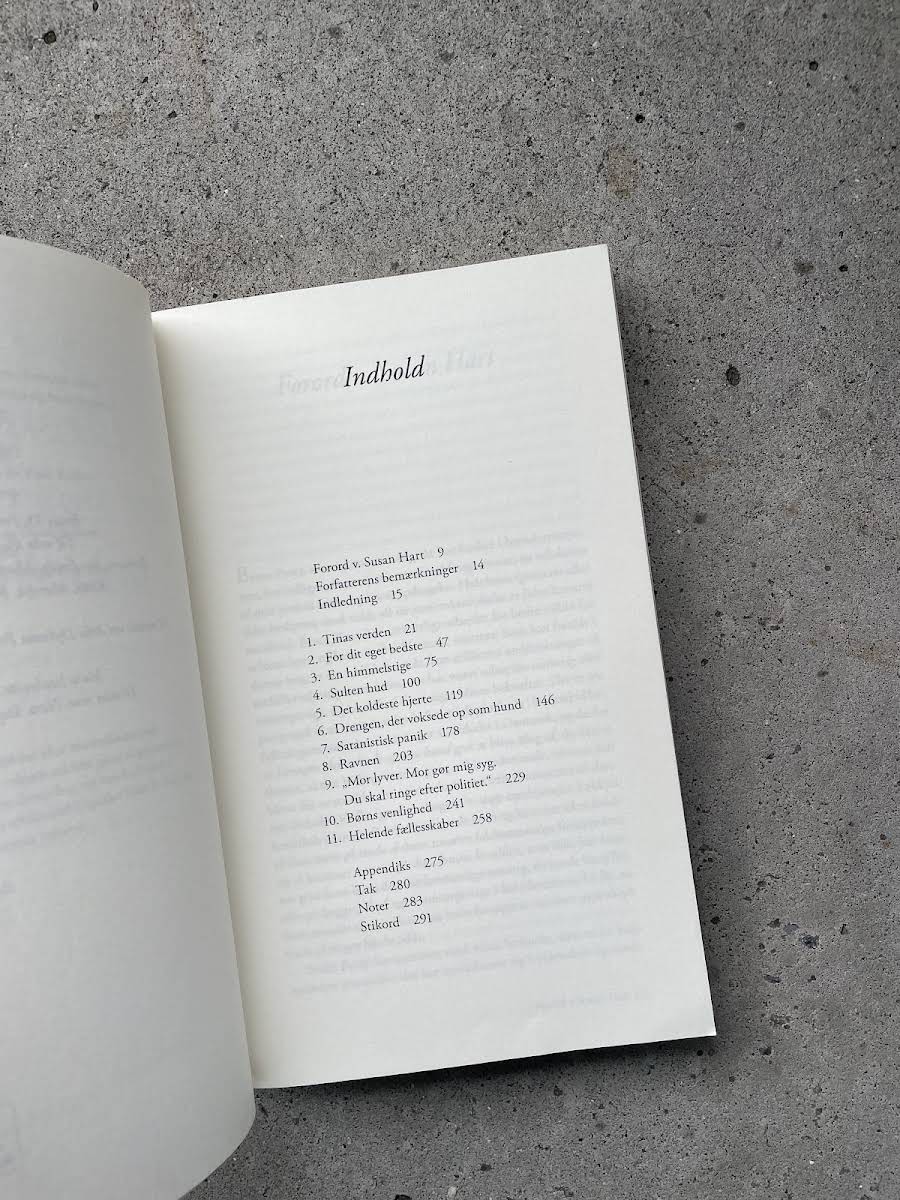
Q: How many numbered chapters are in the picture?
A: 11